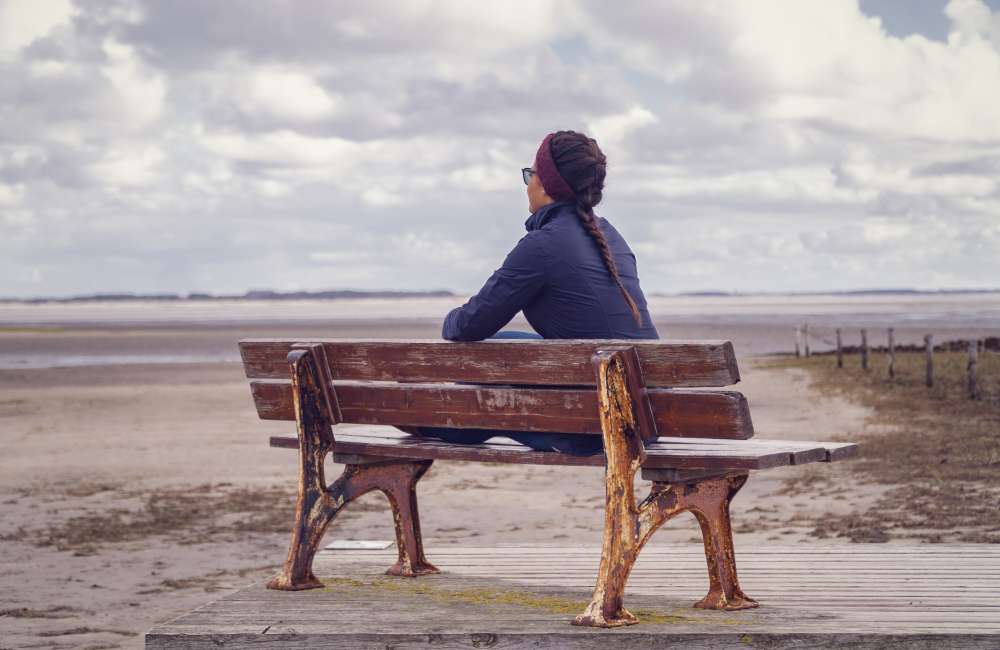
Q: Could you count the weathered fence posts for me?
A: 7